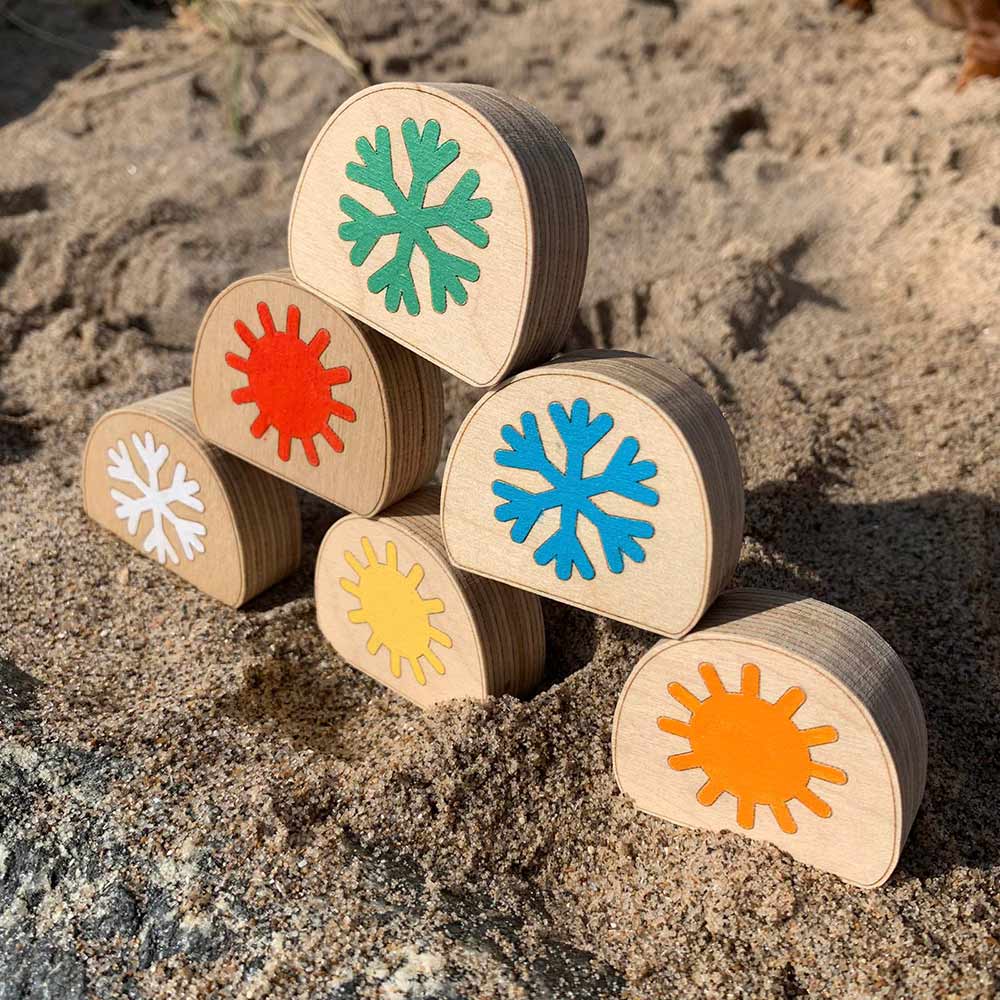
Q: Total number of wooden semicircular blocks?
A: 6